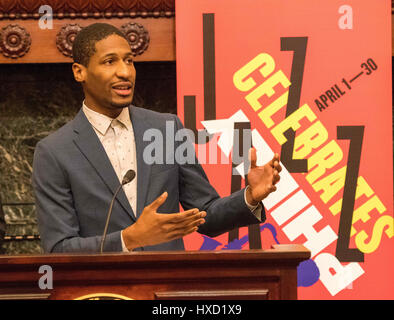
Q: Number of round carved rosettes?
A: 3